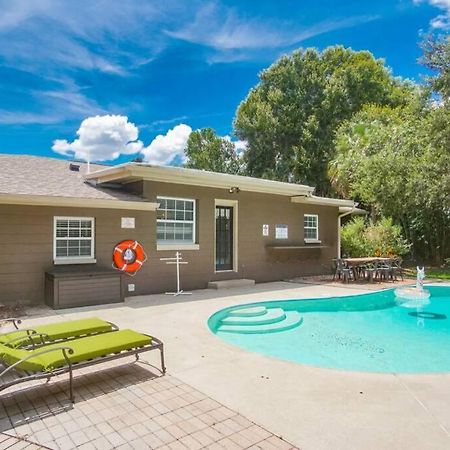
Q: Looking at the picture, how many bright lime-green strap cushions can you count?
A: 2